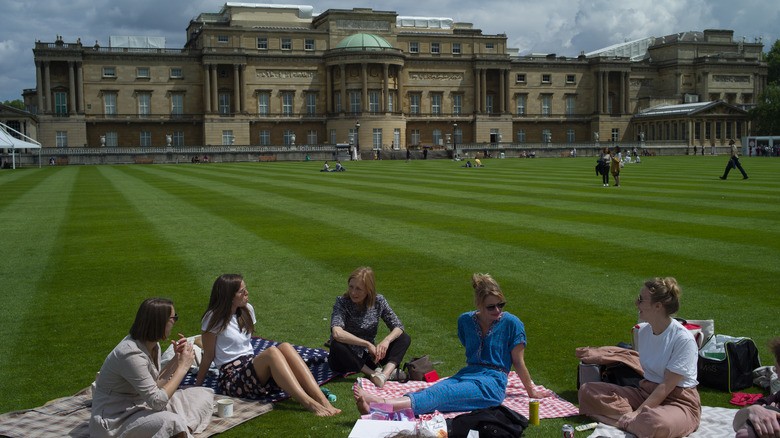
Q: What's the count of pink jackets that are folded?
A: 1